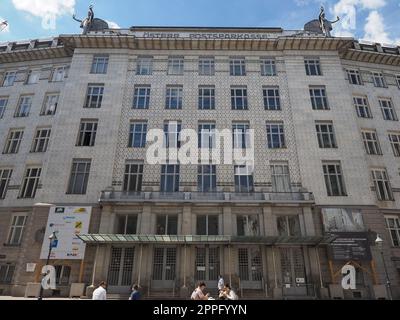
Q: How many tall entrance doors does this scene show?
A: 5